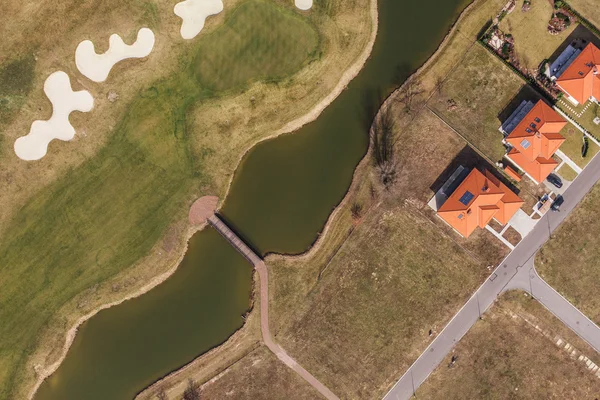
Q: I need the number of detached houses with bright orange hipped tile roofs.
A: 3